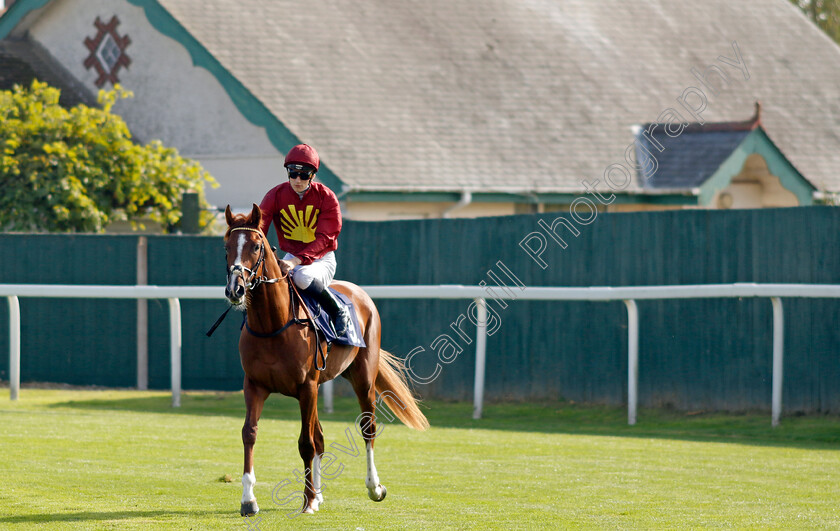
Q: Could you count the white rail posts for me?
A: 6